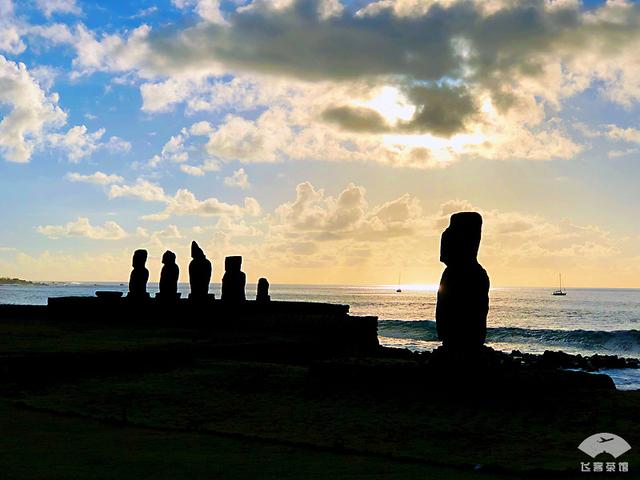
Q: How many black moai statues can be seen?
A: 6